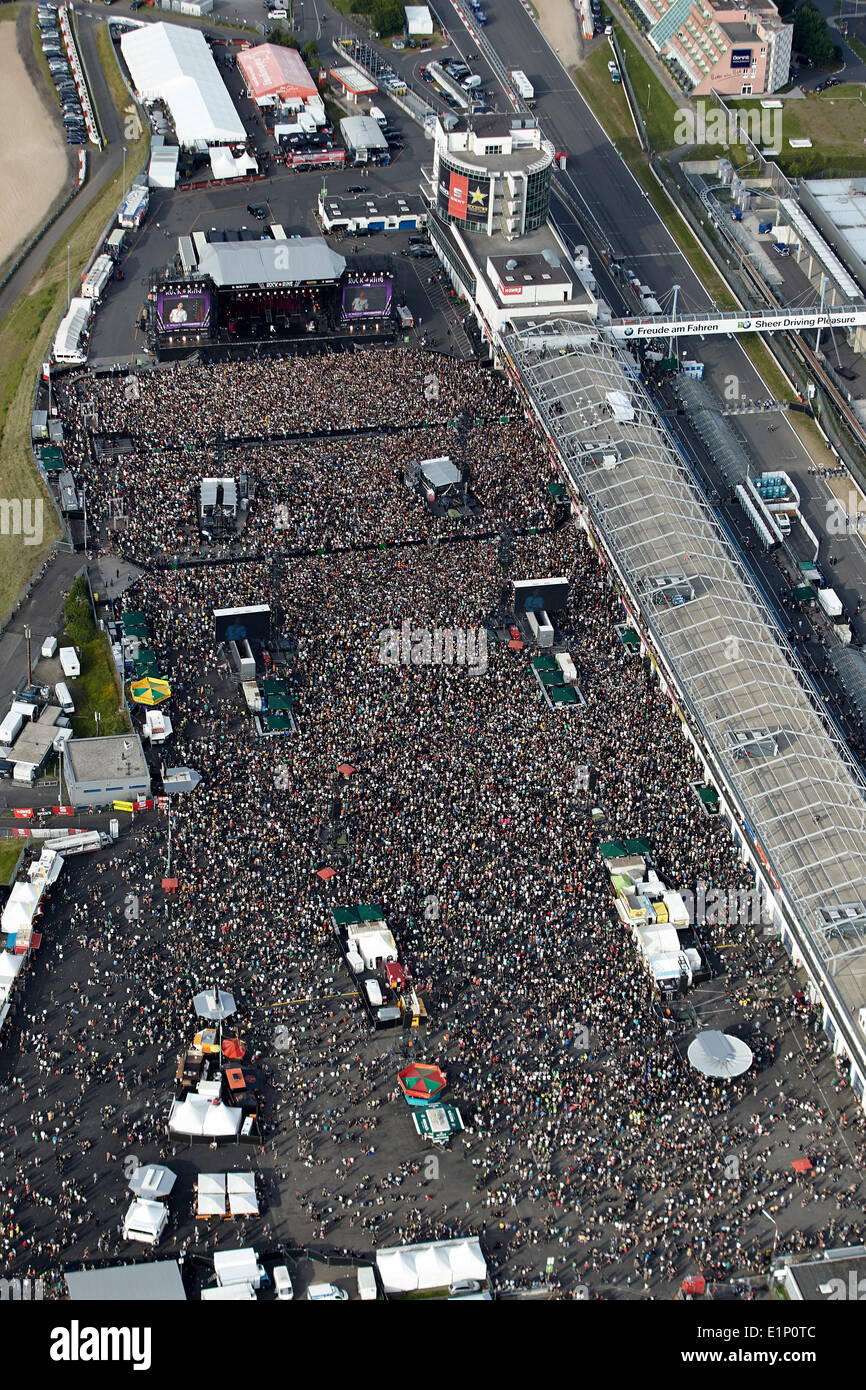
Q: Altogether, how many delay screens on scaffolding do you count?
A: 2